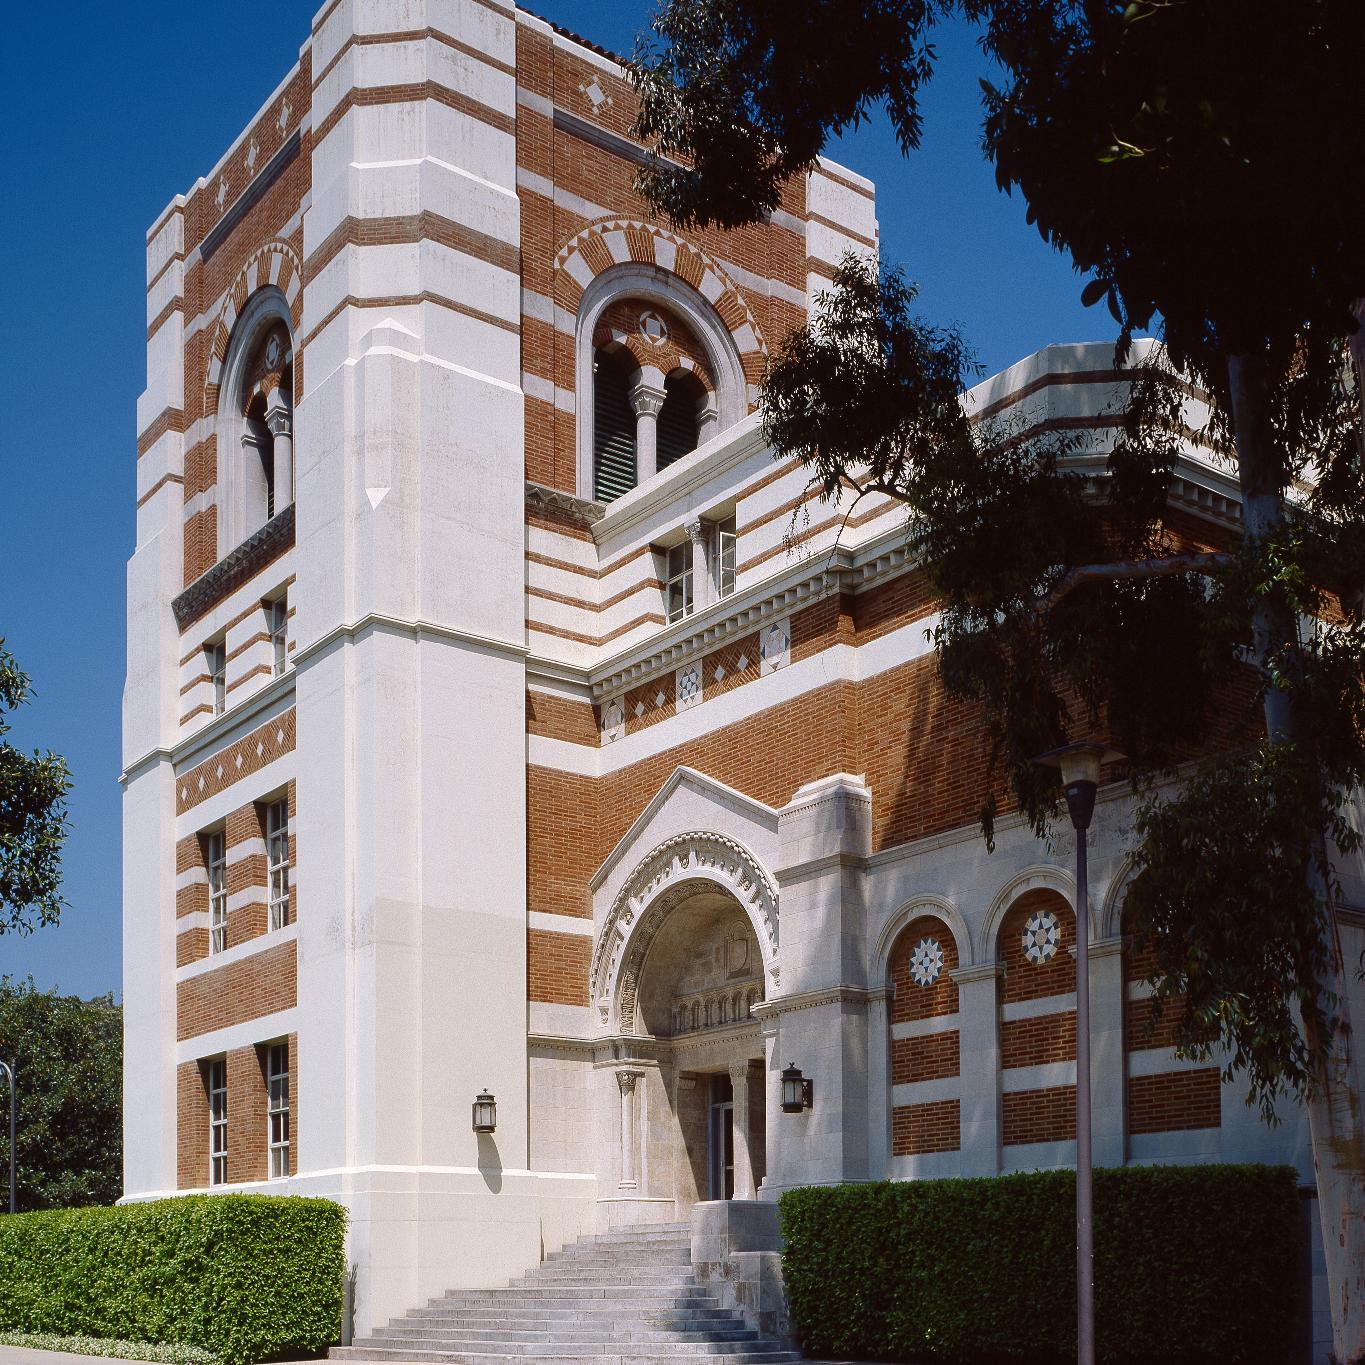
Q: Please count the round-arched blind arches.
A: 3